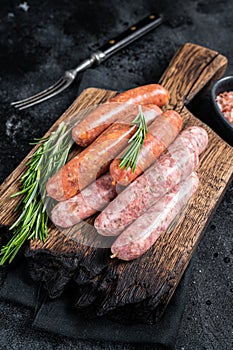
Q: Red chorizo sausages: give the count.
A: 3